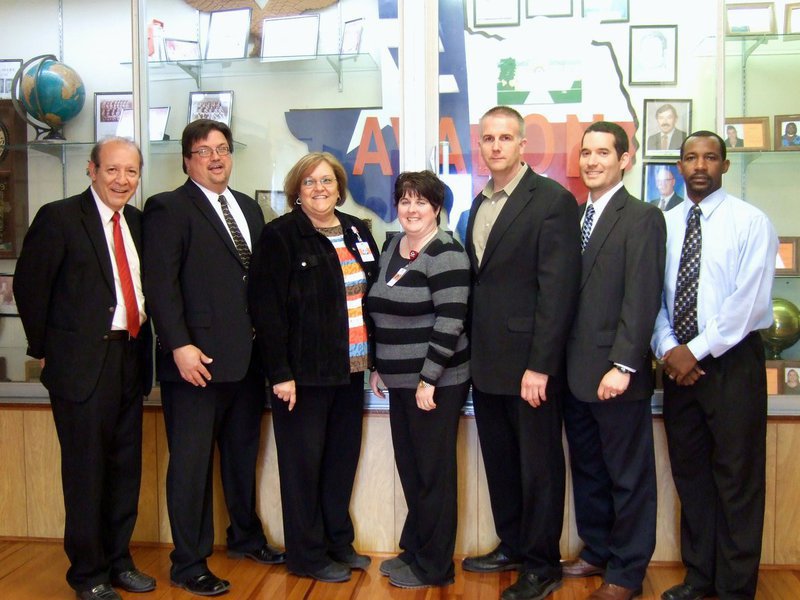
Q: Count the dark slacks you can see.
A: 7